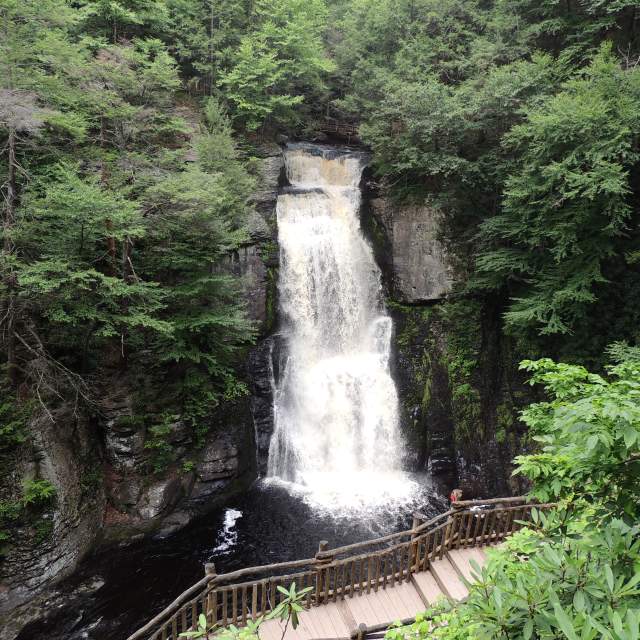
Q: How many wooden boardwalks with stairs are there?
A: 1